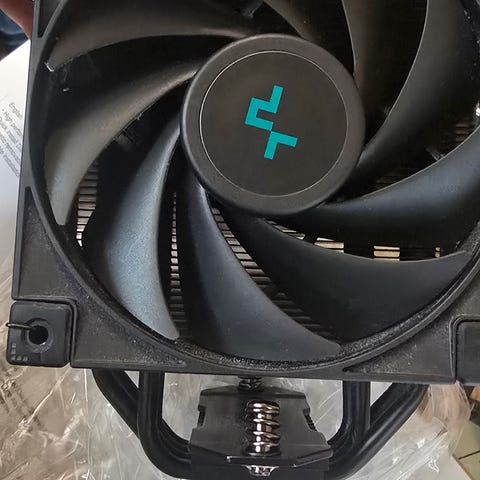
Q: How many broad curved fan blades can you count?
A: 9